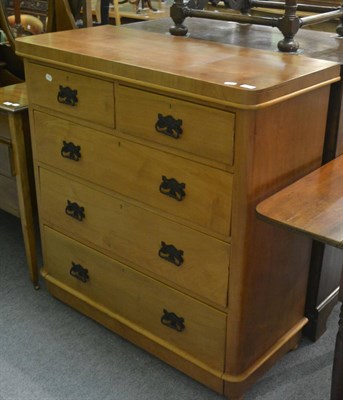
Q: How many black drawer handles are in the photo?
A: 8